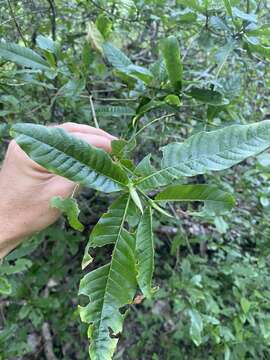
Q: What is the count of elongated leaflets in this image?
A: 5